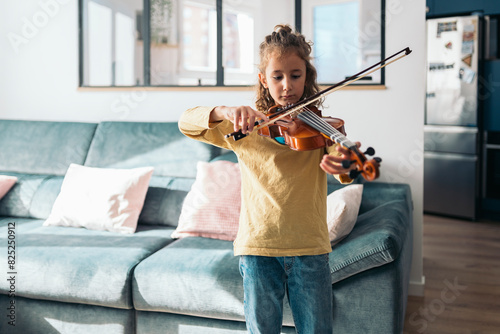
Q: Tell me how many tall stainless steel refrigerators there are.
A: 1